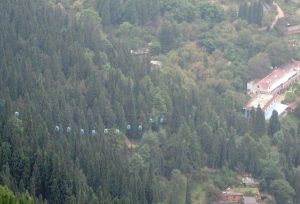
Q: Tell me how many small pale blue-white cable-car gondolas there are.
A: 11